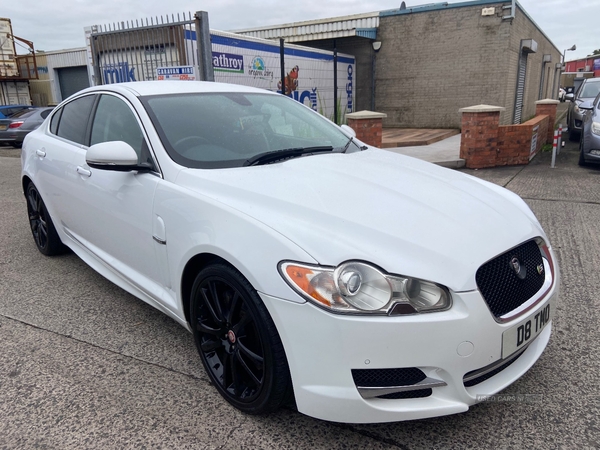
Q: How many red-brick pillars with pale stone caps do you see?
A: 3